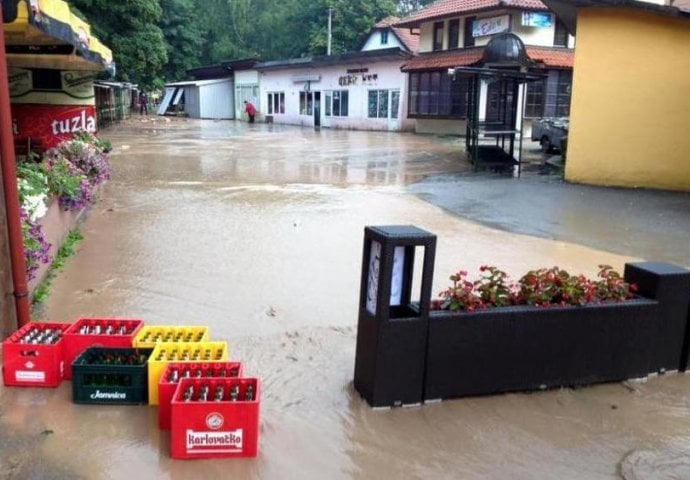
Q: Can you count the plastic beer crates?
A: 7